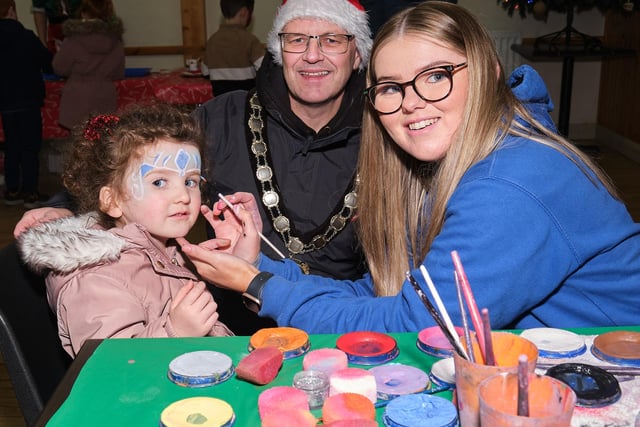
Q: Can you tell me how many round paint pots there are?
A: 11